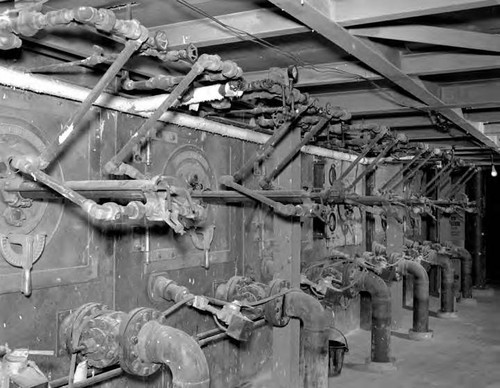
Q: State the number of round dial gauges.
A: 1